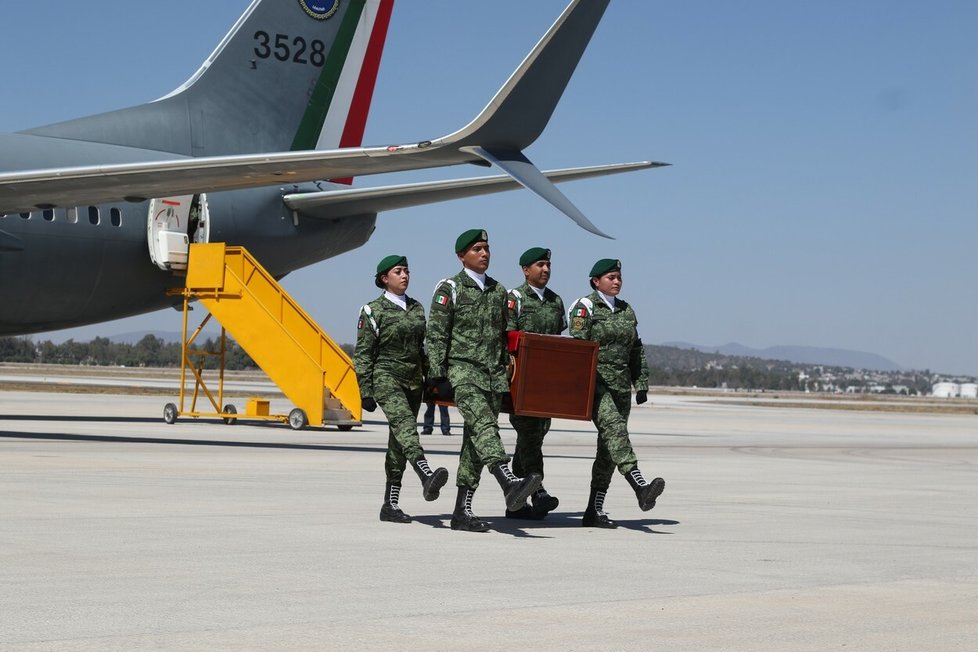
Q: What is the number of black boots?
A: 8